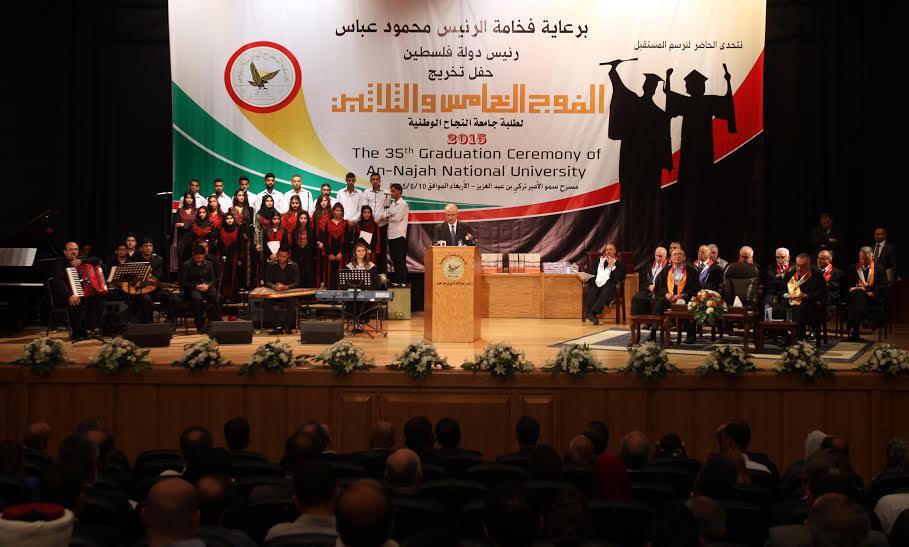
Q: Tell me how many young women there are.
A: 13